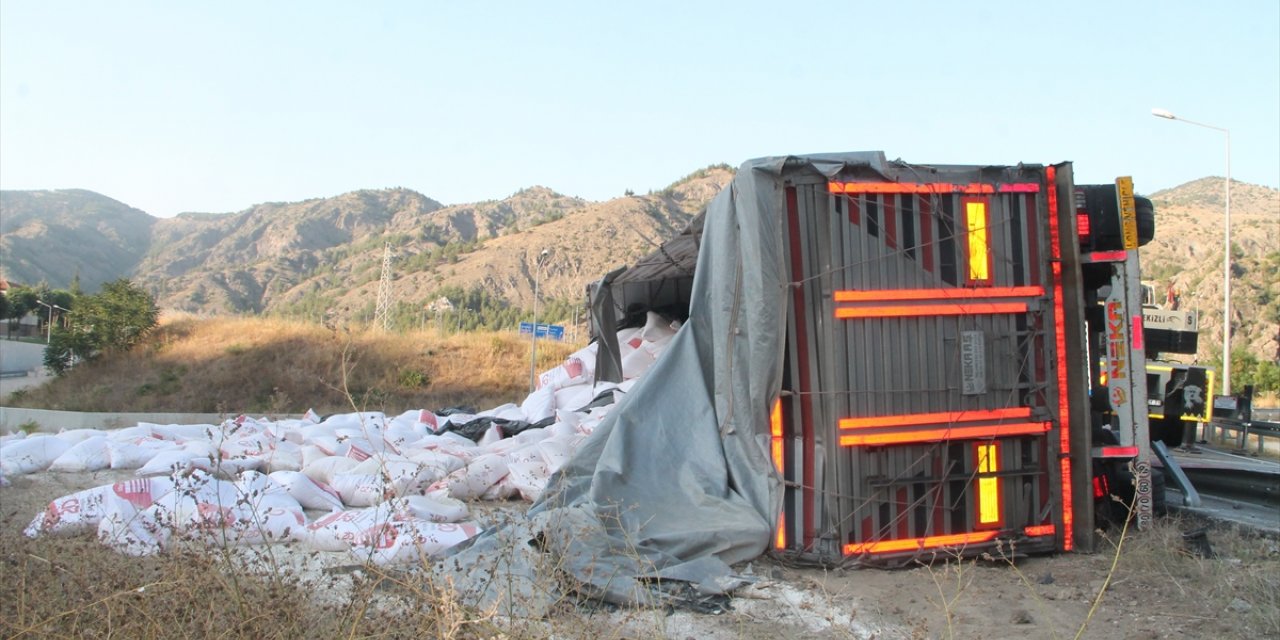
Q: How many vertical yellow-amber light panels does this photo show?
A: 2